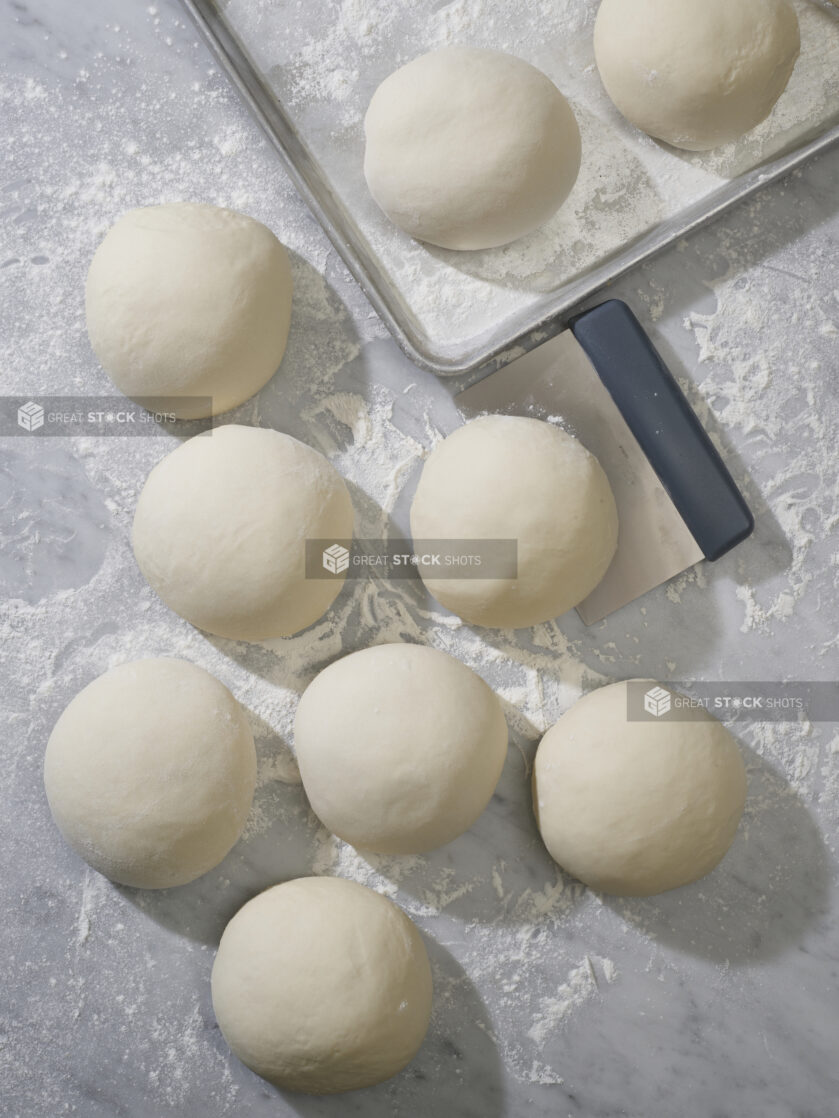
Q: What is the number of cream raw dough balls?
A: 9